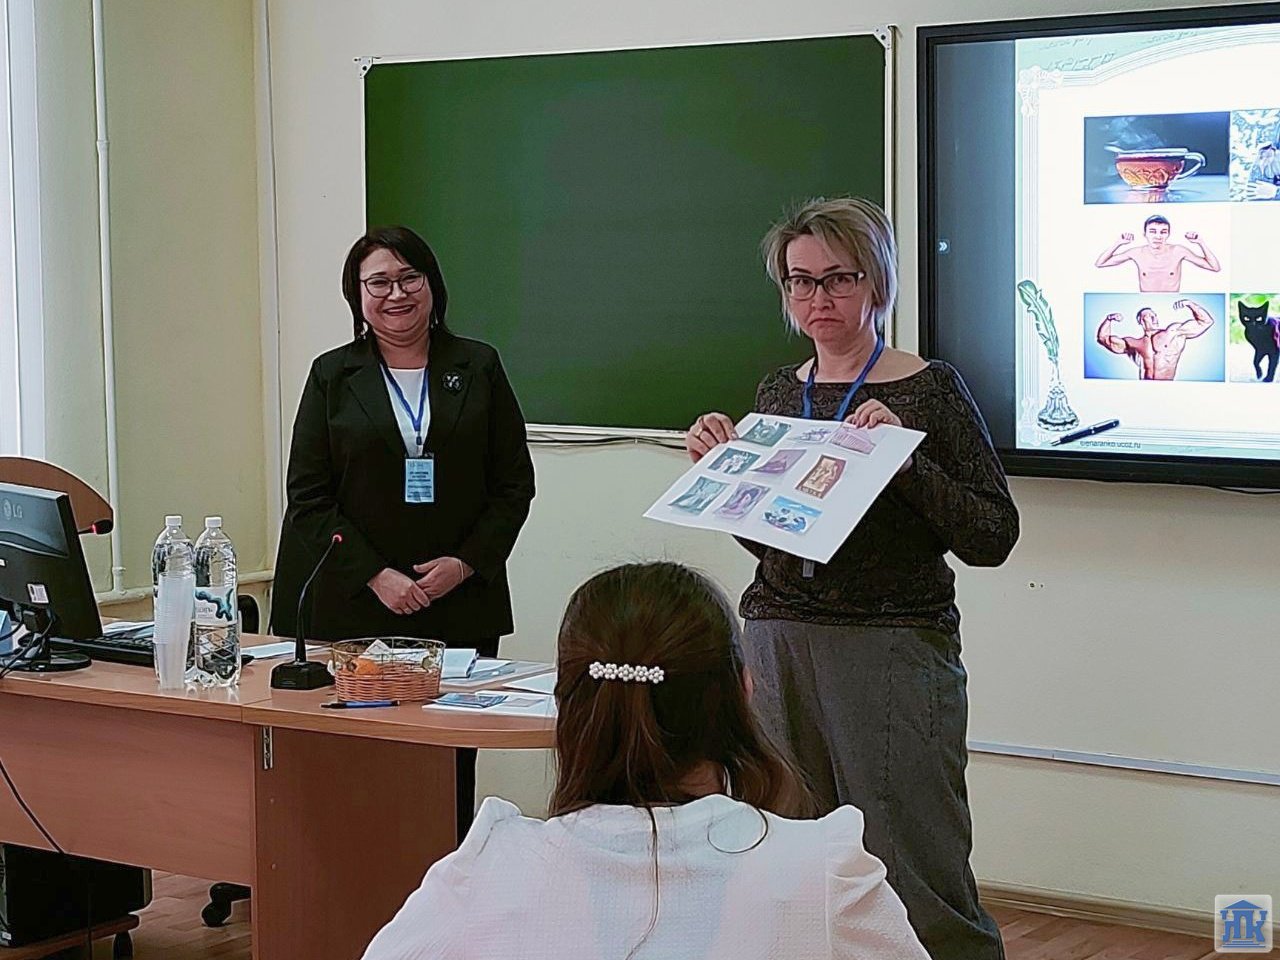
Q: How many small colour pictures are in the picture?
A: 9